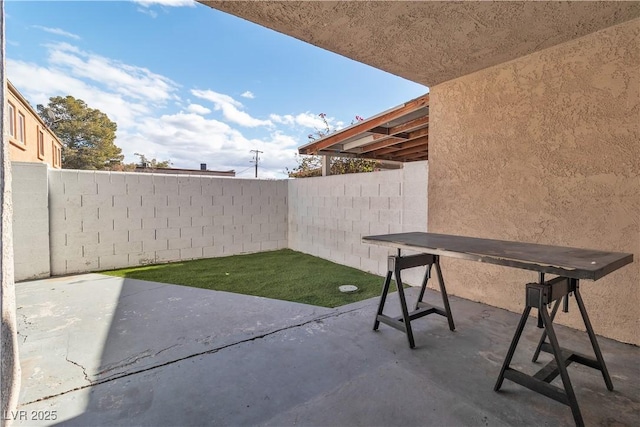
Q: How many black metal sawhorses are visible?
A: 2